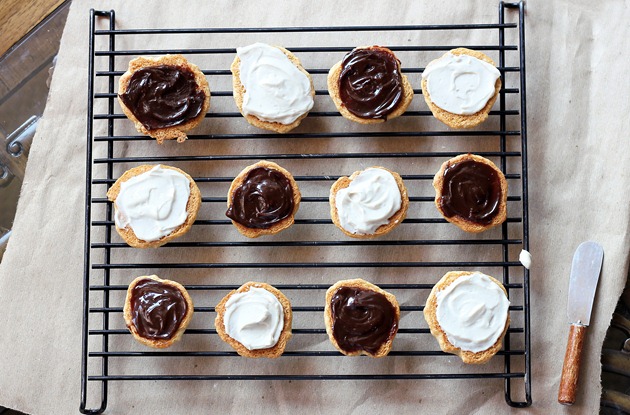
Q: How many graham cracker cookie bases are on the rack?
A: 12